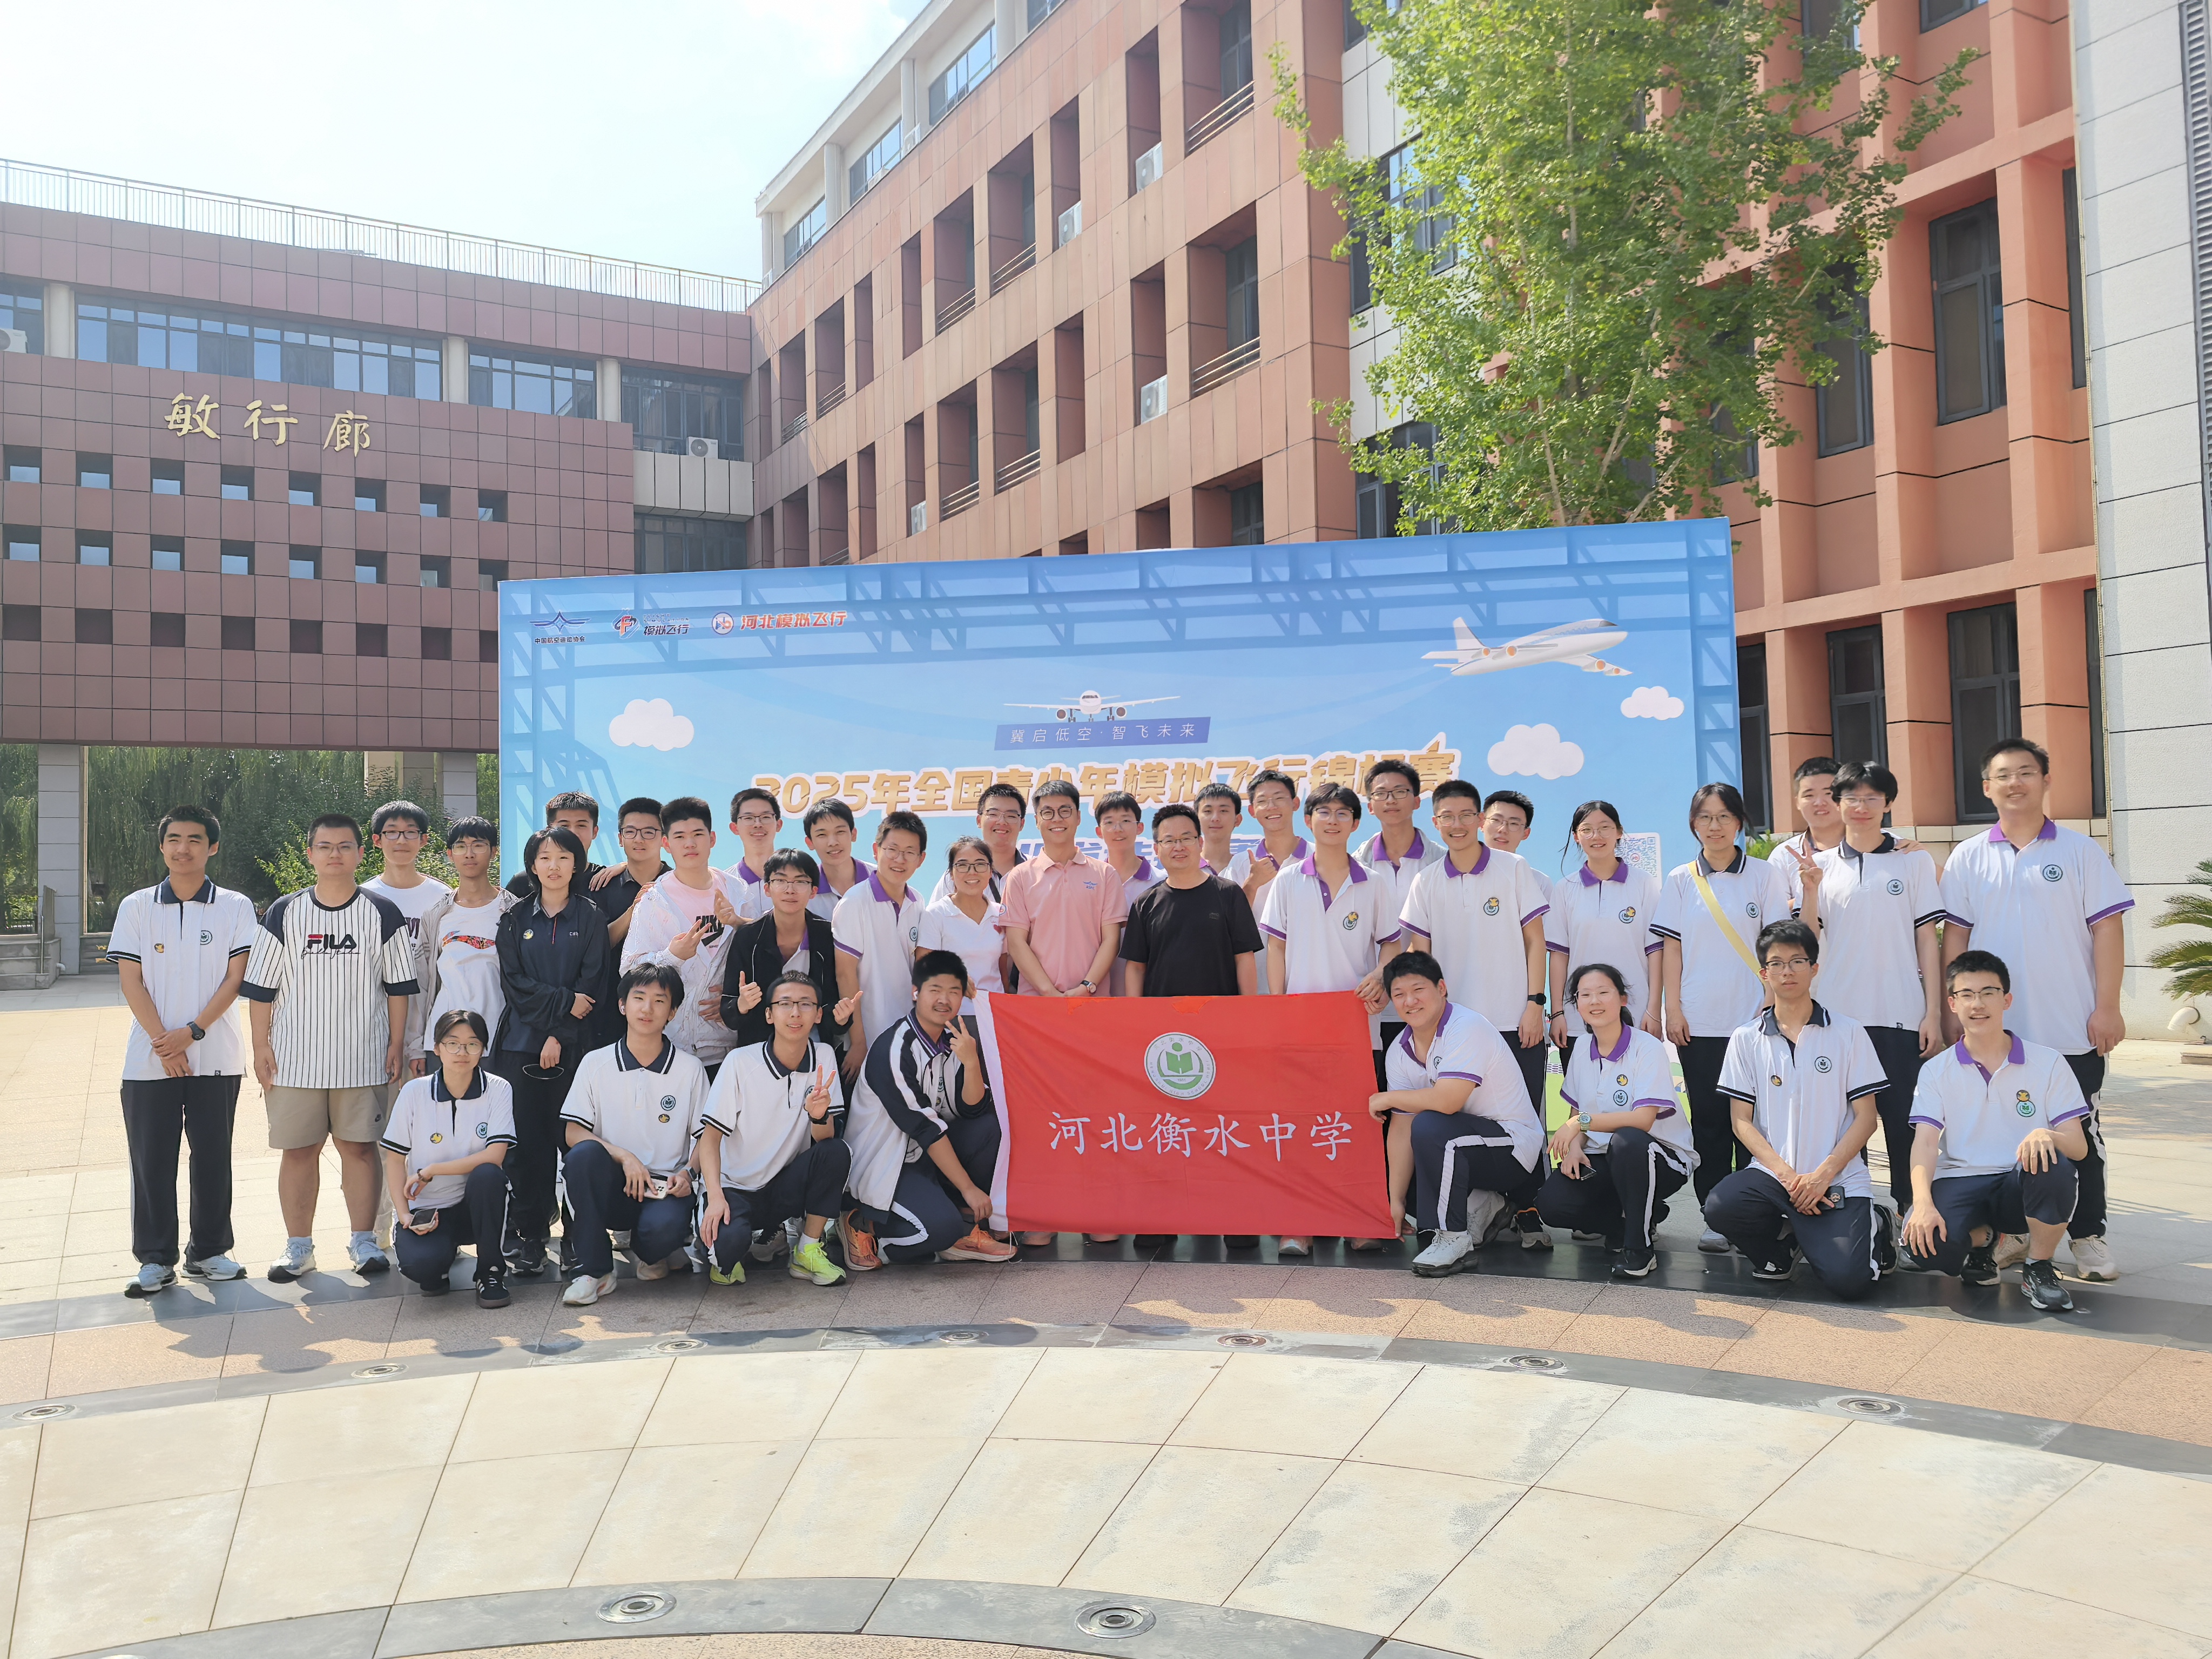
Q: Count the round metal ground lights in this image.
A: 9